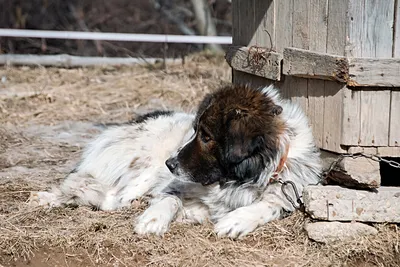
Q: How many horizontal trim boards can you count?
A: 3